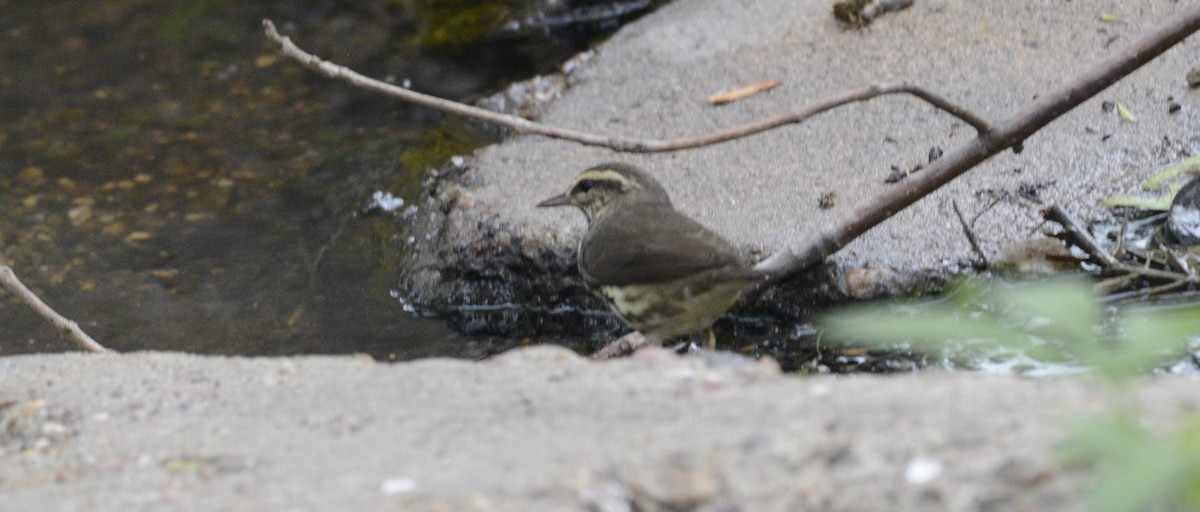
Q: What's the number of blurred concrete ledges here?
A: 1